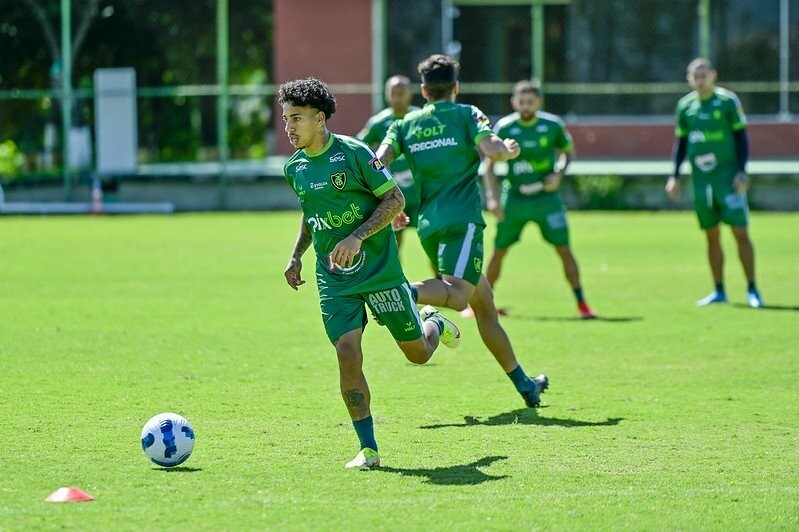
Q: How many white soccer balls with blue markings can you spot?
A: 1